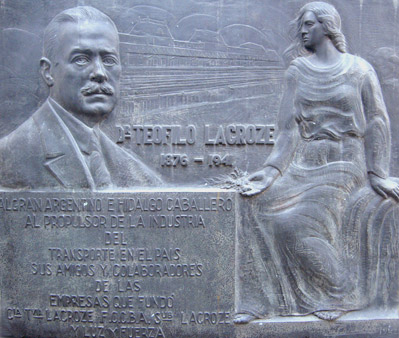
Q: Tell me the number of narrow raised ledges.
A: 2